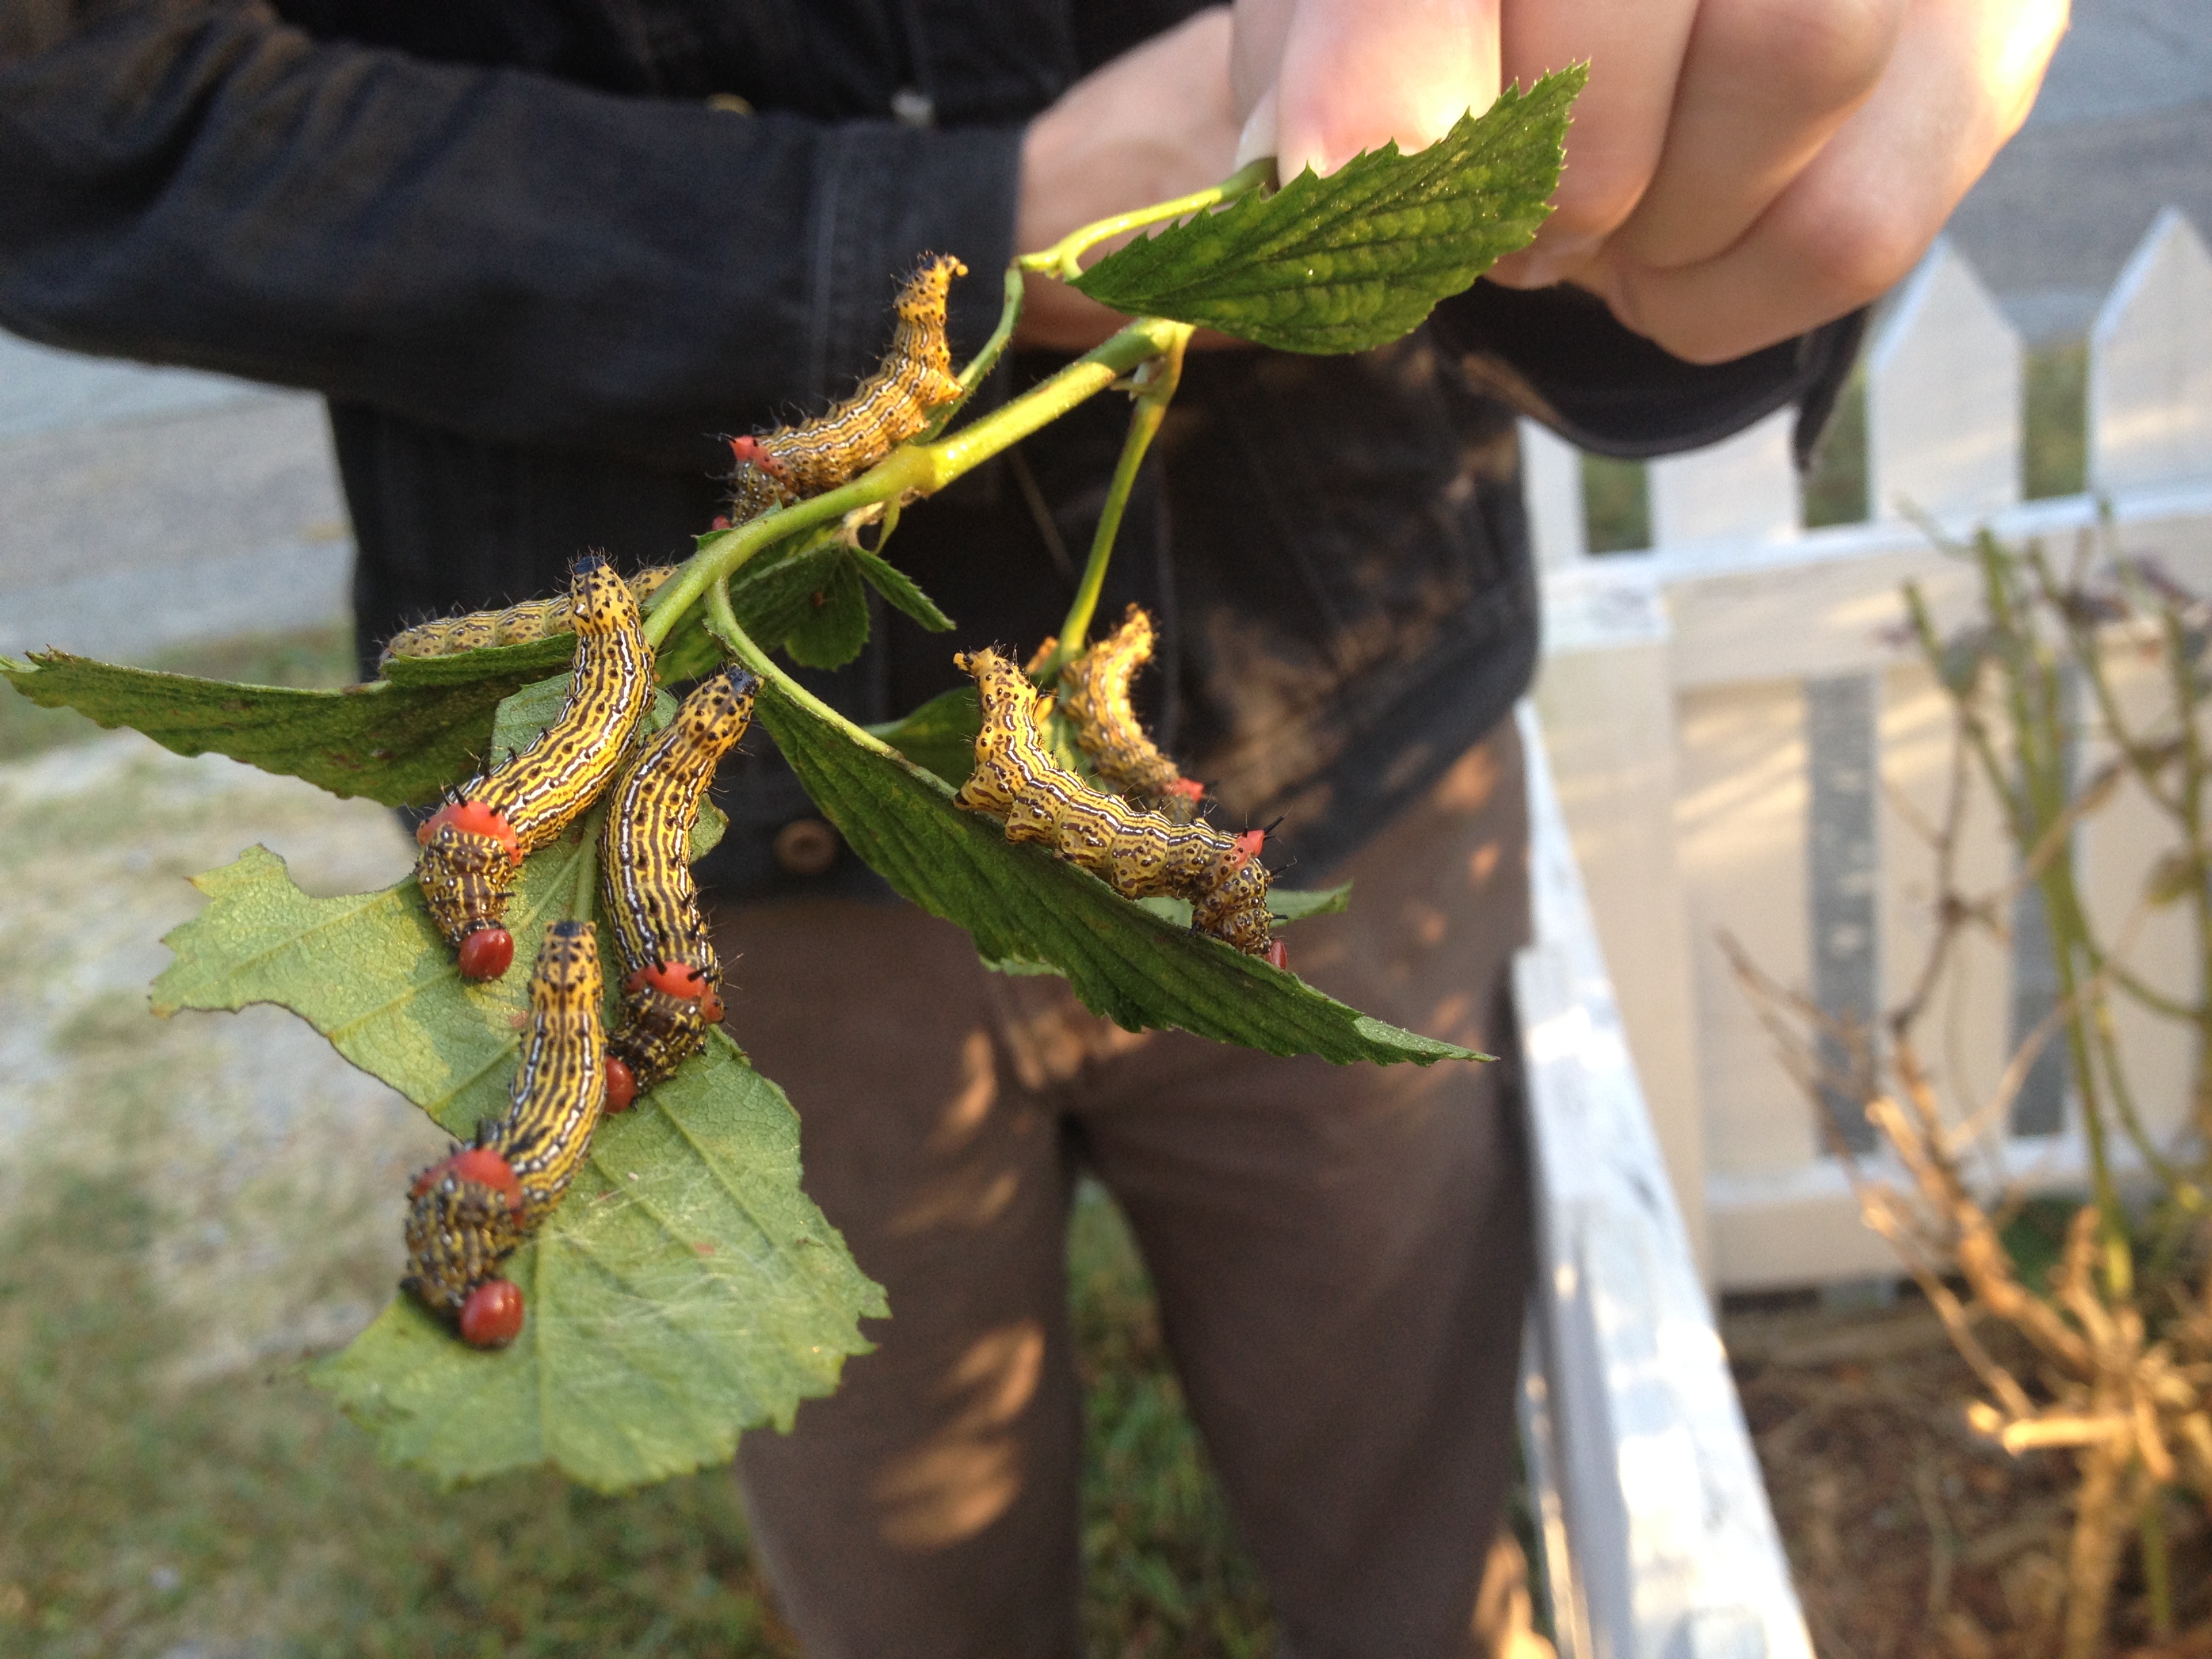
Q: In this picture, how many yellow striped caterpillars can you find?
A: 7